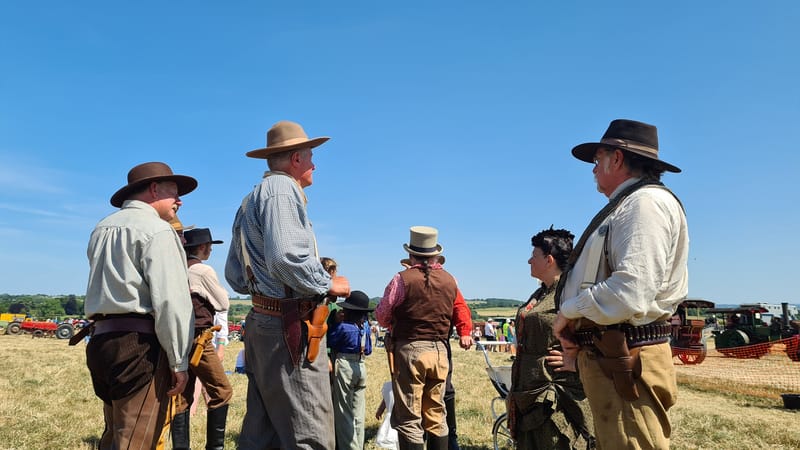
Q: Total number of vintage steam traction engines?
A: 2